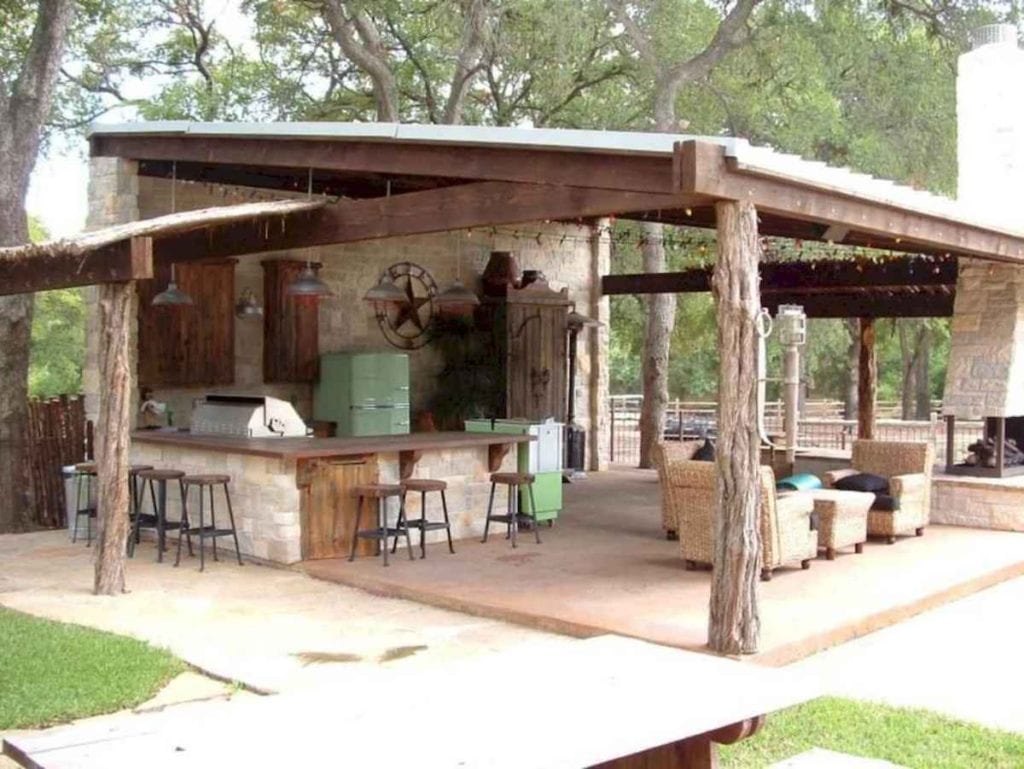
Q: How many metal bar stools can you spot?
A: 7